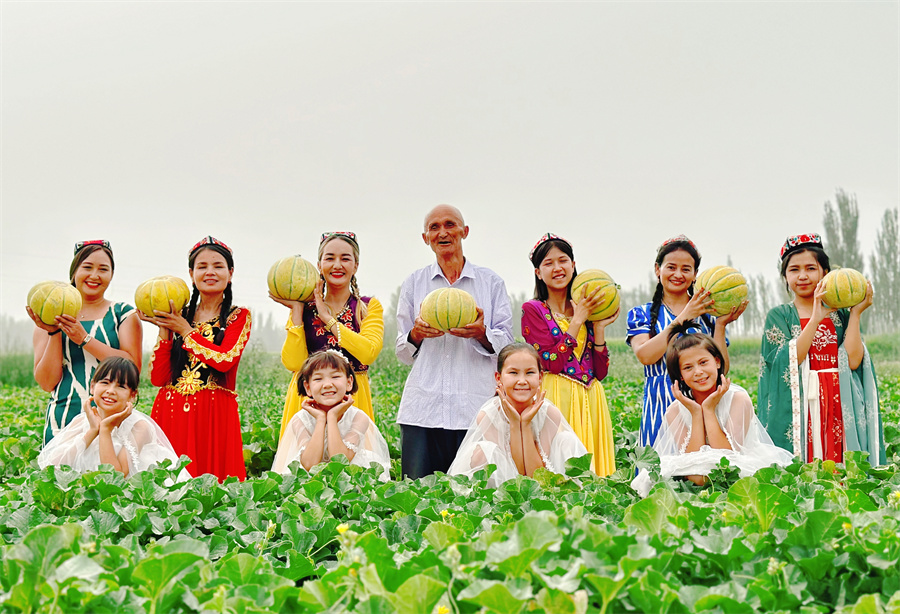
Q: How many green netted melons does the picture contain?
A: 7